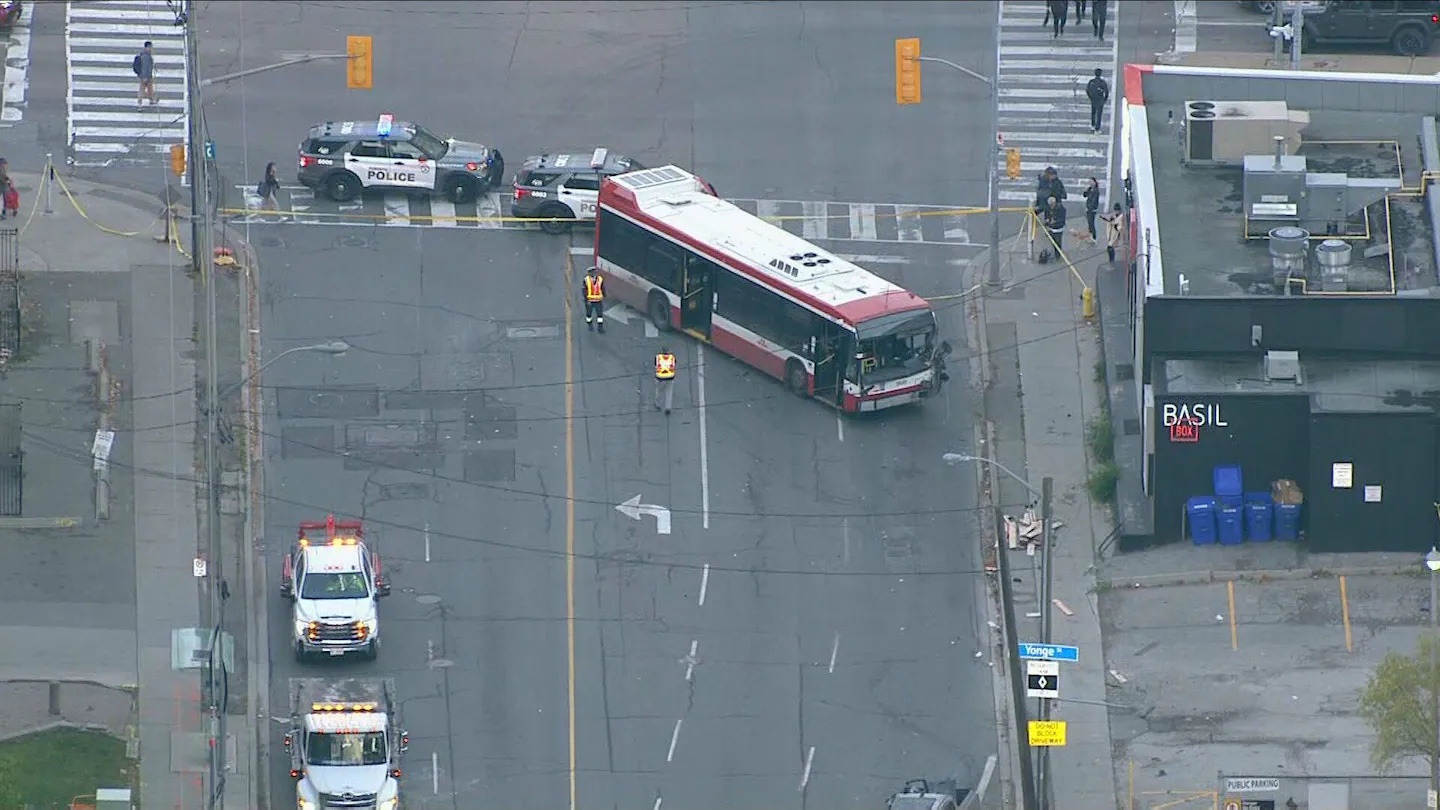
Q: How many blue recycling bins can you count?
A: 4